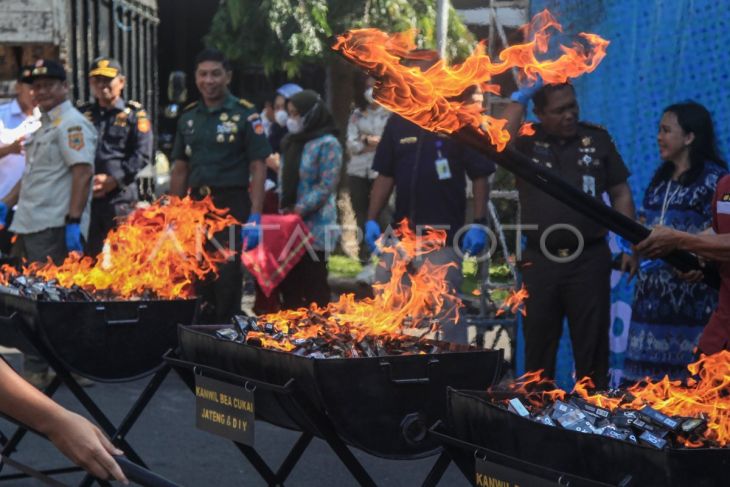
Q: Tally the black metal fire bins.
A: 3